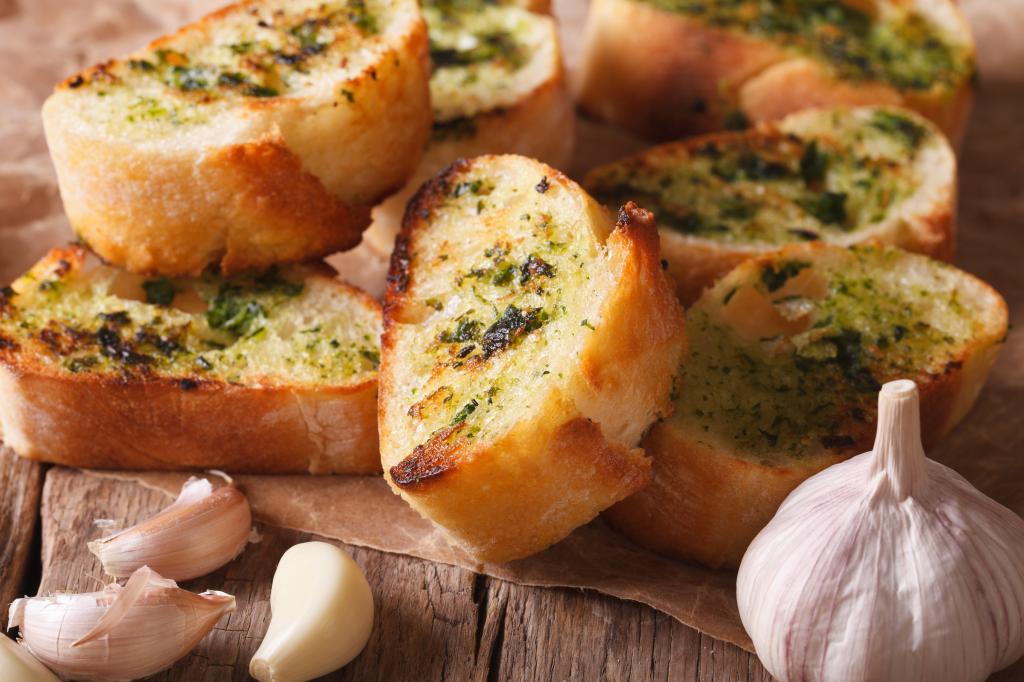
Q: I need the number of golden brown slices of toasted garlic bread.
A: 7